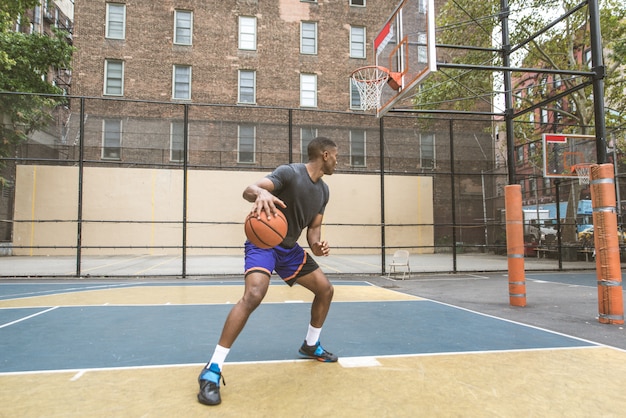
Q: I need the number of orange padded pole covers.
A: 2